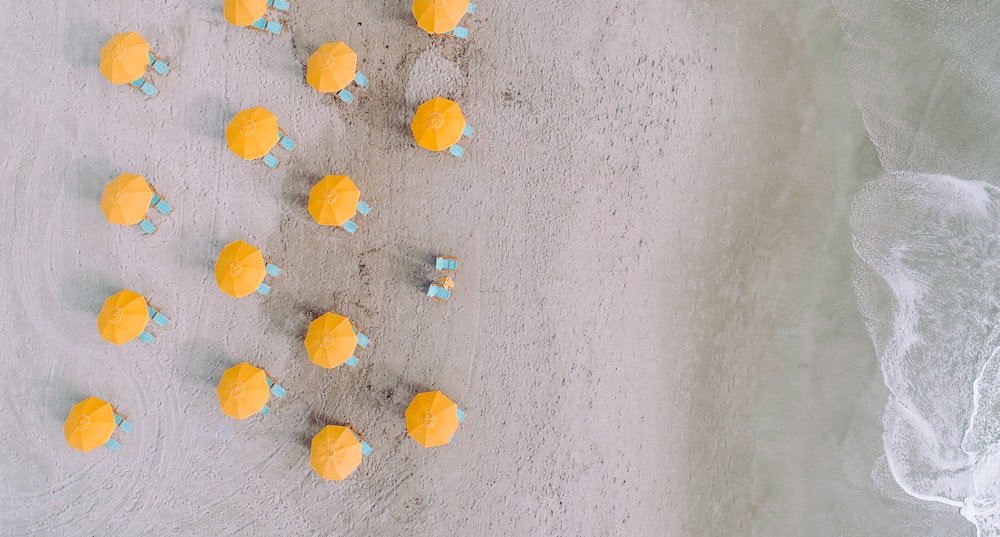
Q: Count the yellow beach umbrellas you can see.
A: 15